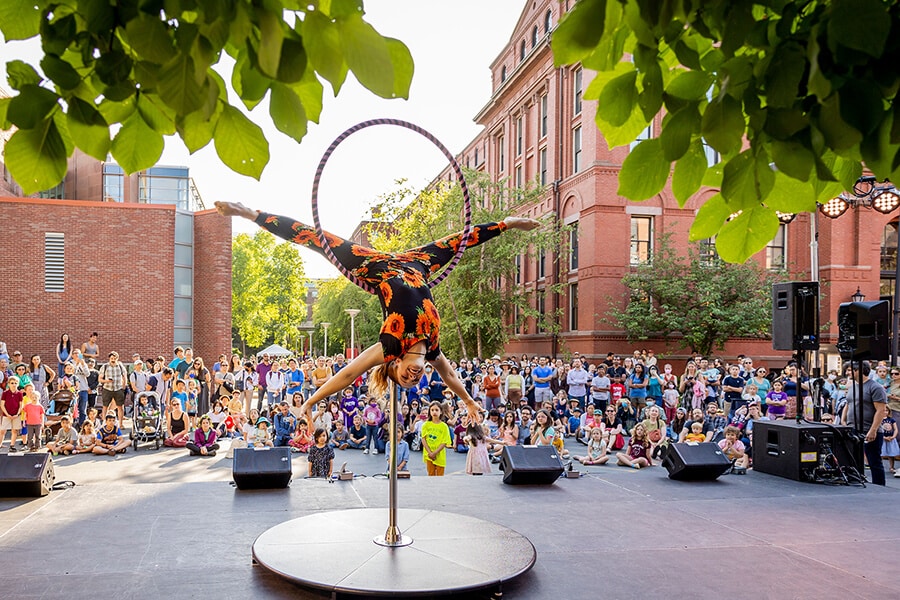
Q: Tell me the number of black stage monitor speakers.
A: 4